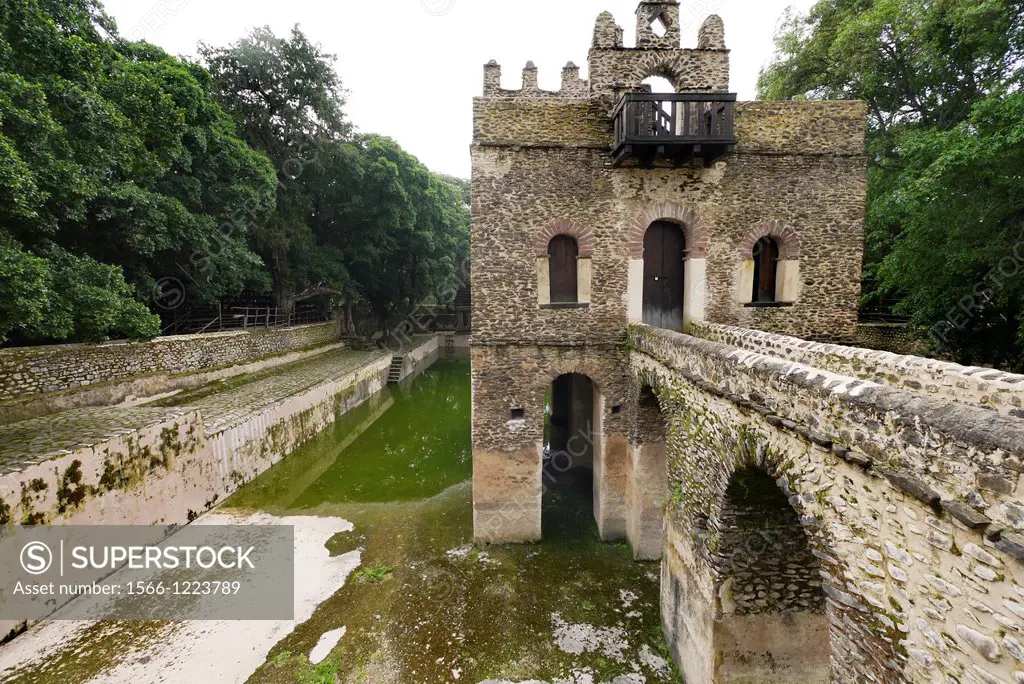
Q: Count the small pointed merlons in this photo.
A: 3